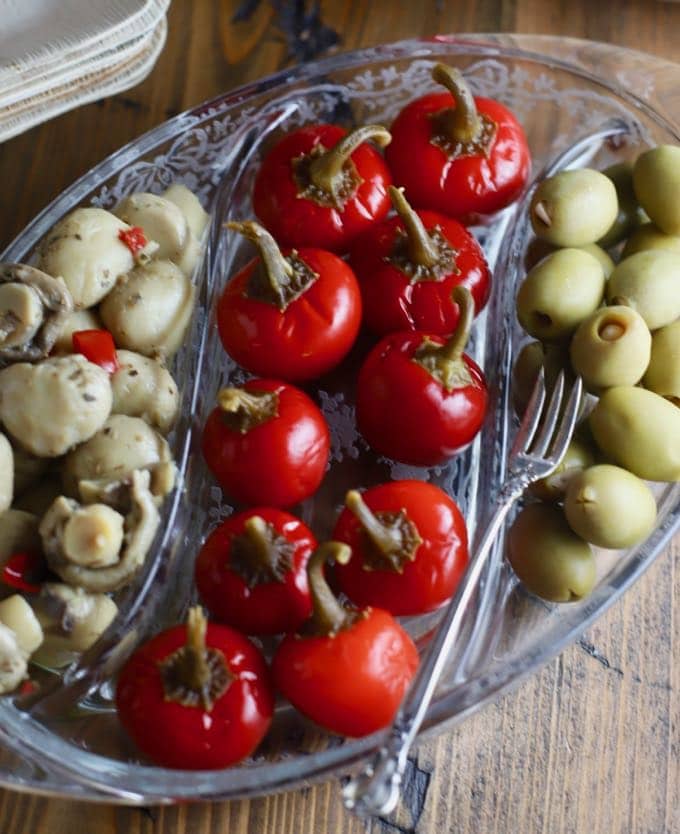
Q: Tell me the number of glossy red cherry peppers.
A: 10